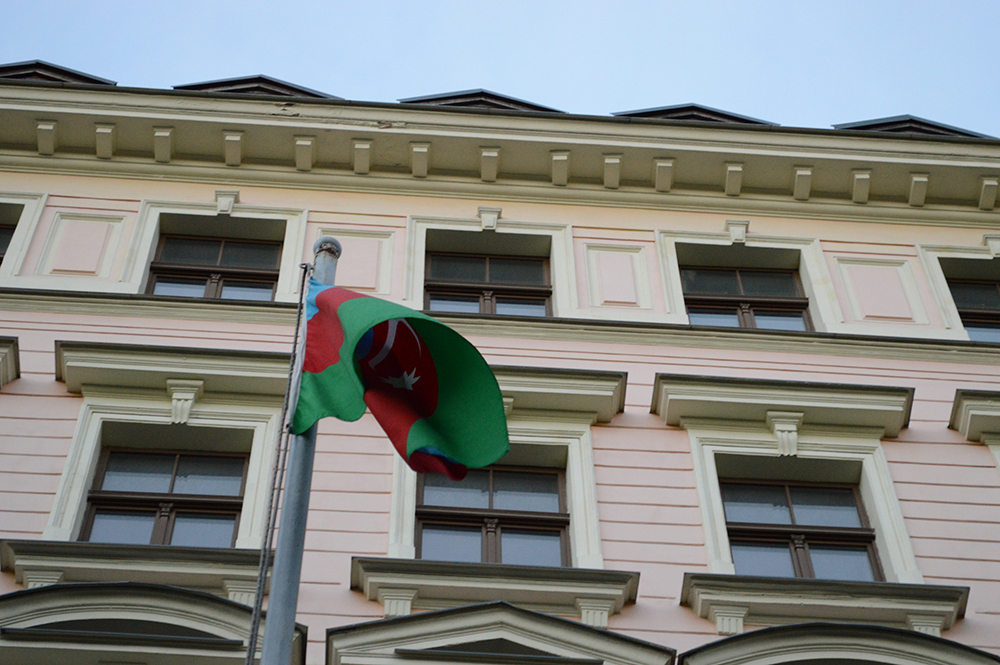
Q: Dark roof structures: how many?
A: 5